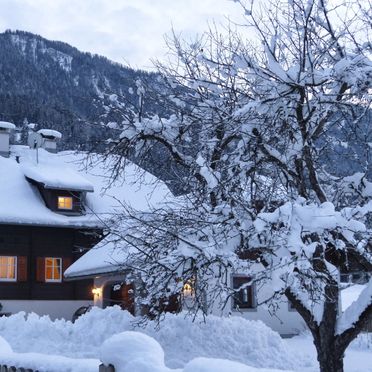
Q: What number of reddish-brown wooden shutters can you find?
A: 3